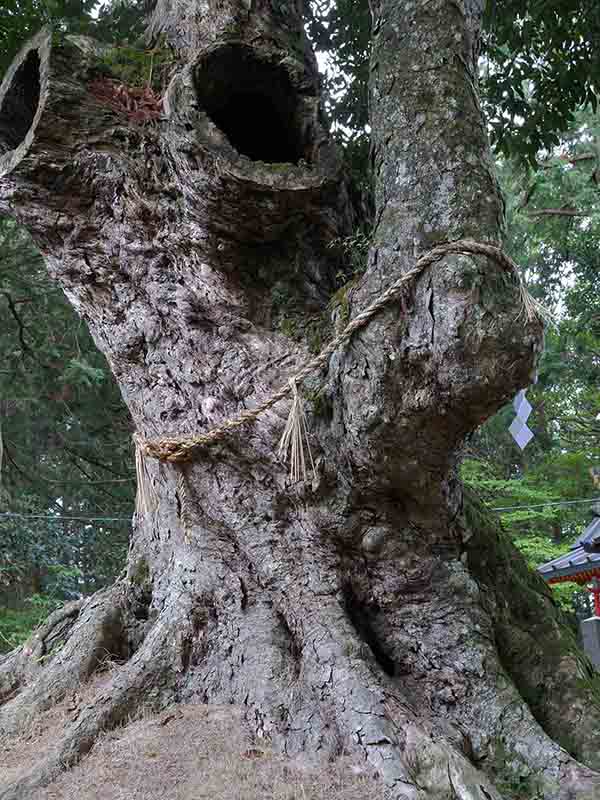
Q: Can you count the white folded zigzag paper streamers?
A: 1